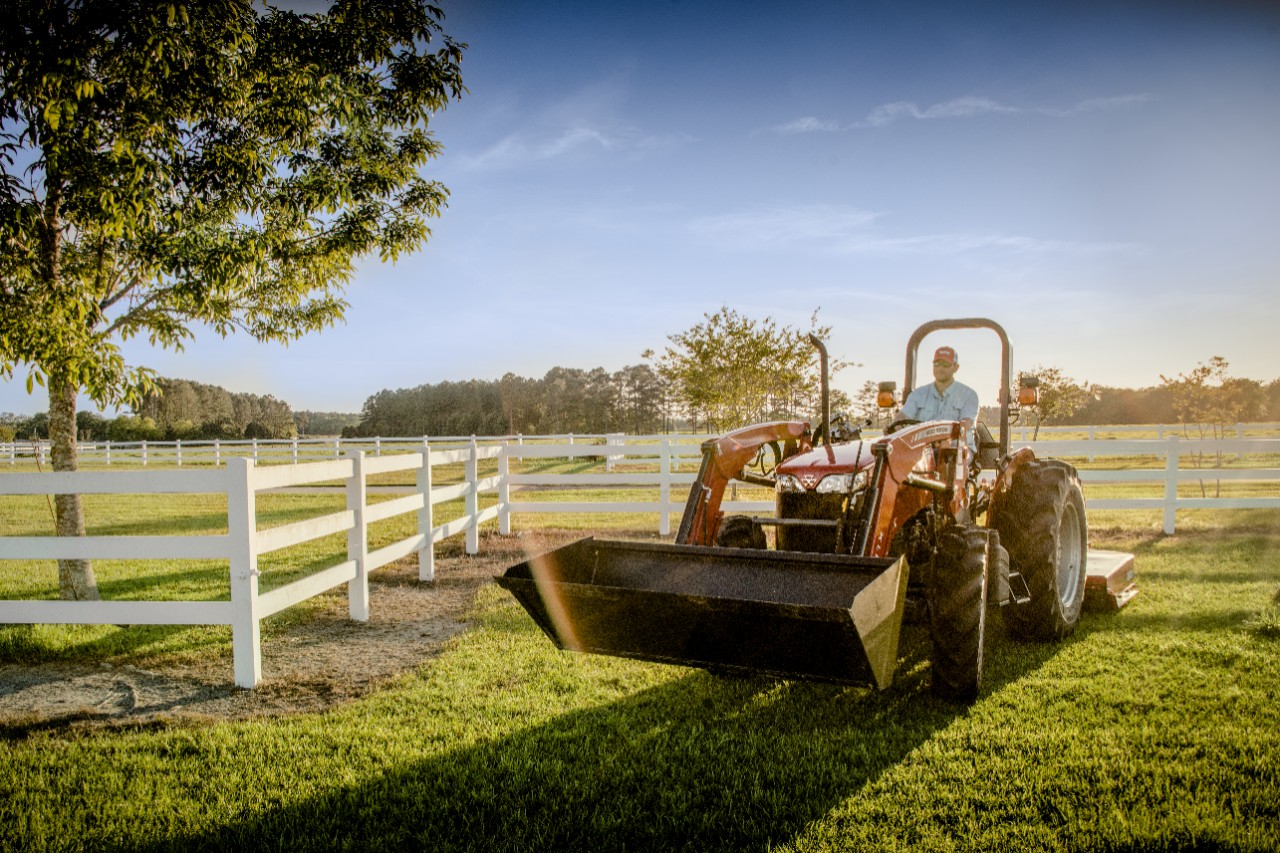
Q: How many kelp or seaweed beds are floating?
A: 0